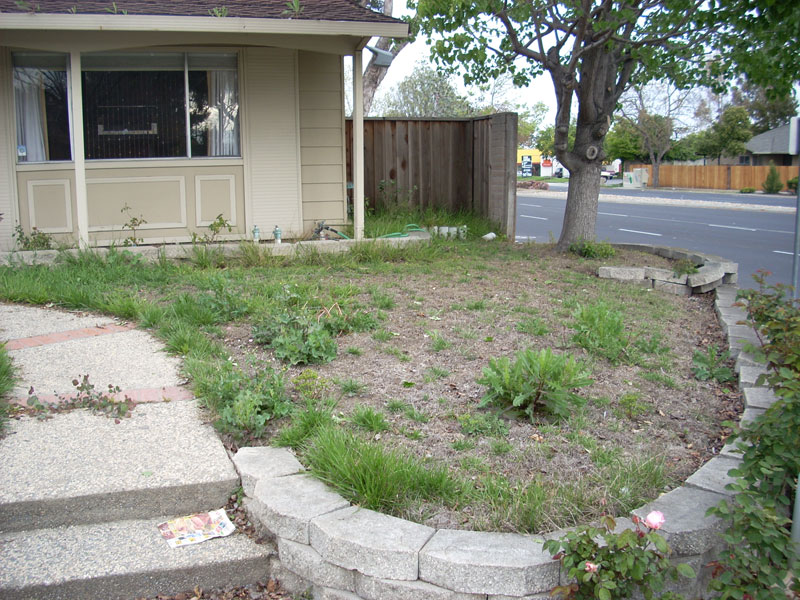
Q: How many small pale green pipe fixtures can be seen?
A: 2